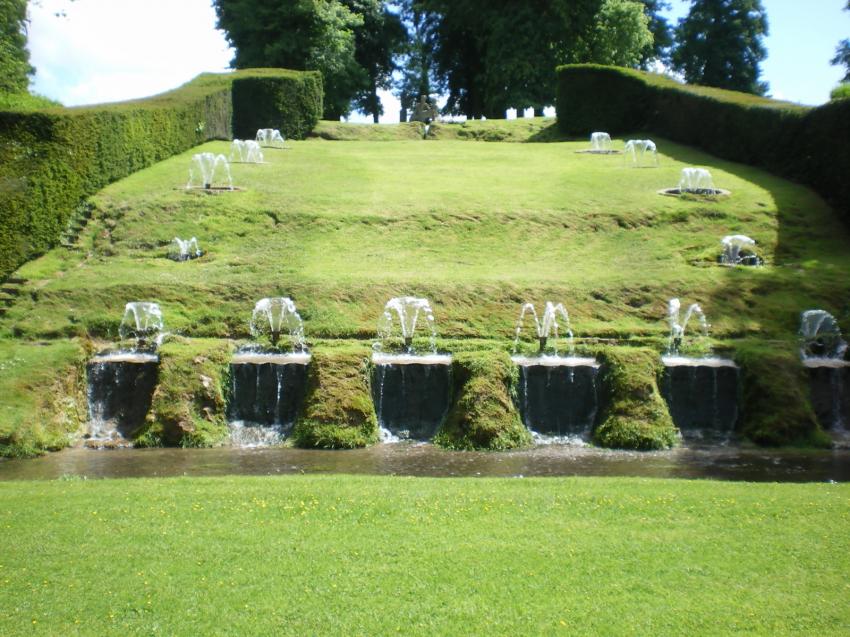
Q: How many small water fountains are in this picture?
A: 14